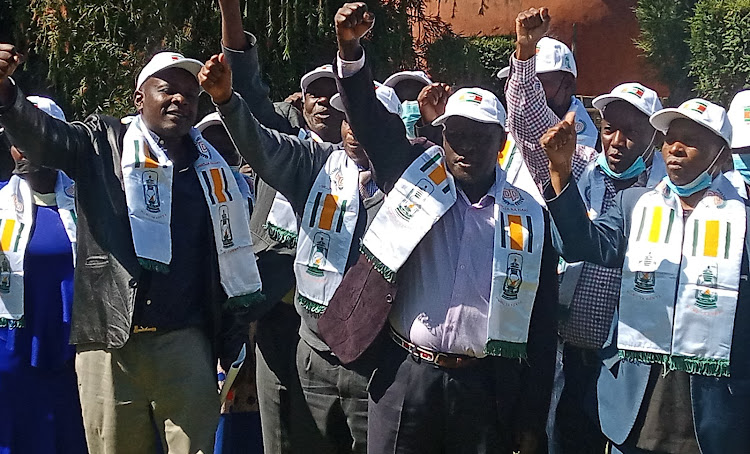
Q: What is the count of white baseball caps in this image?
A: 11